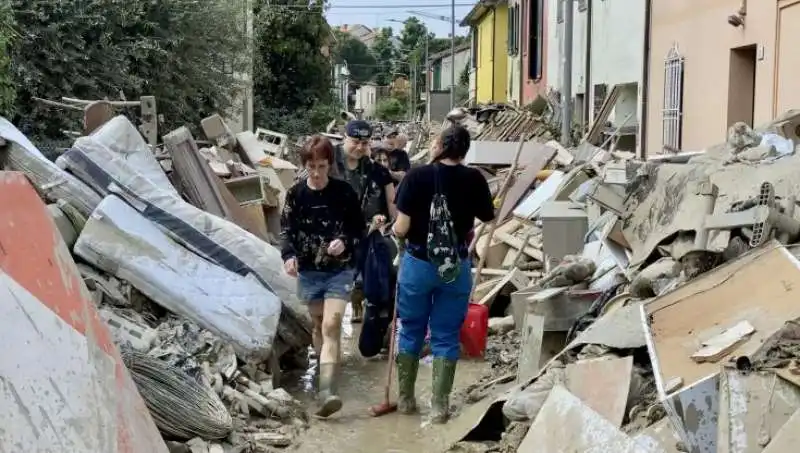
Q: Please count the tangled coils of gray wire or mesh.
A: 1